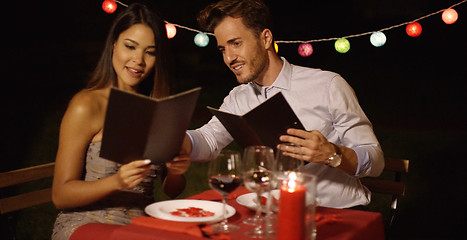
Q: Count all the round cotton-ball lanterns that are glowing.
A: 9